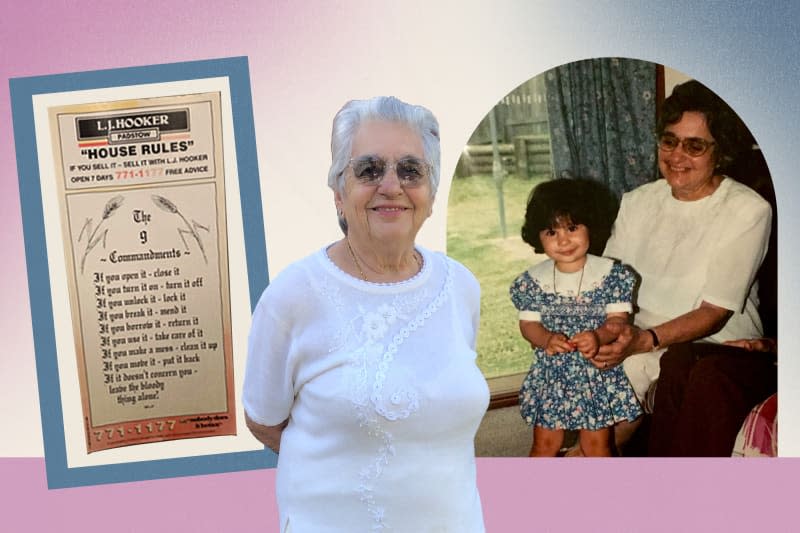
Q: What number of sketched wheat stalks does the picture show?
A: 2